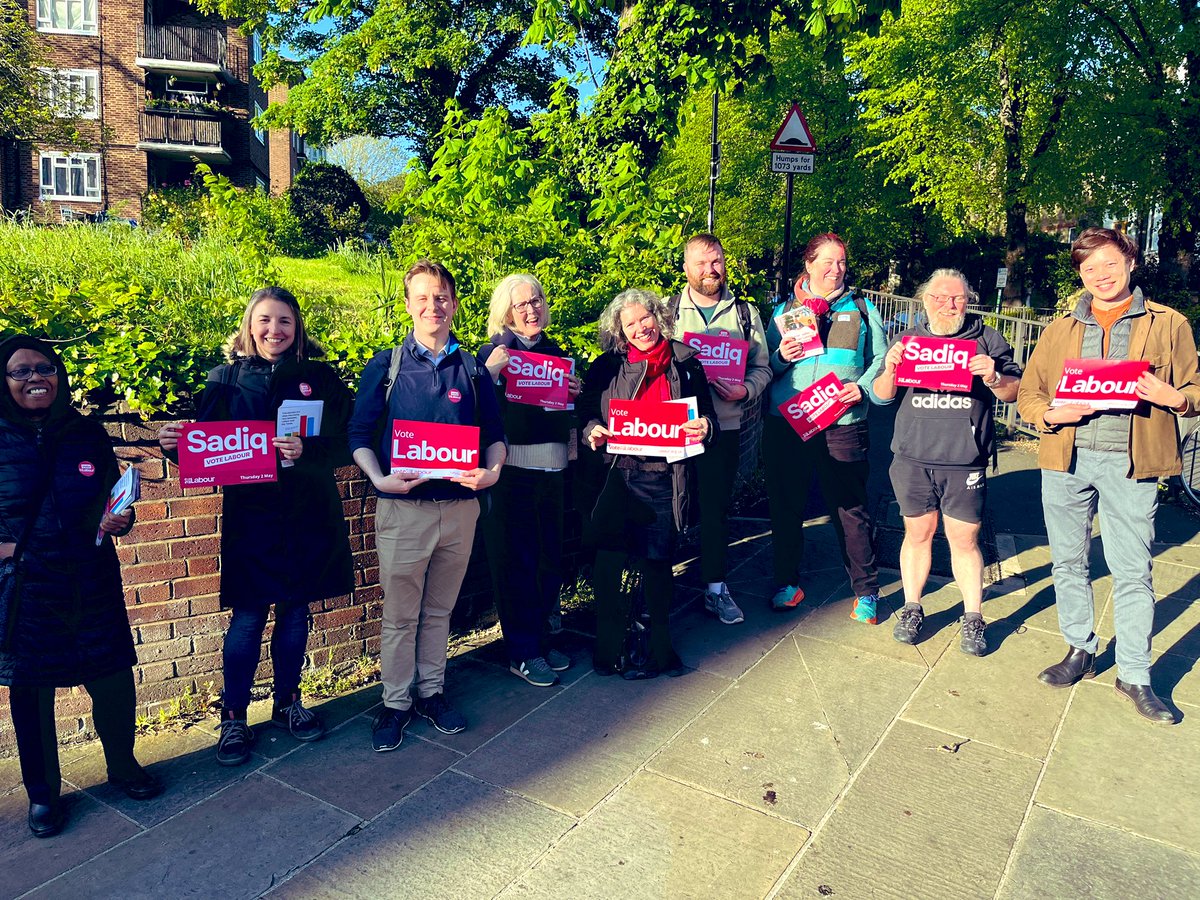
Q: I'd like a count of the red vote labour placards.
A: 3